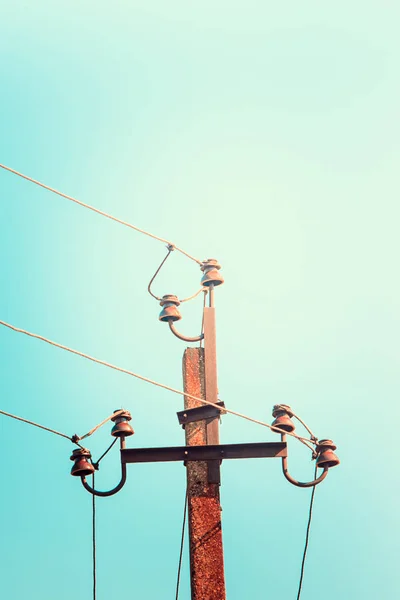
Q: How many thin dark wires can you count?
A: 3